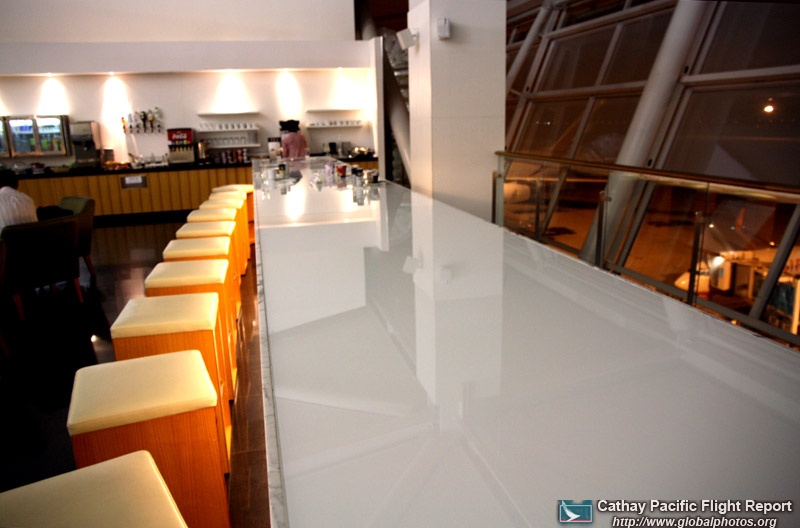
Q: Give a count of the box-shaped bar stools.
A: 10